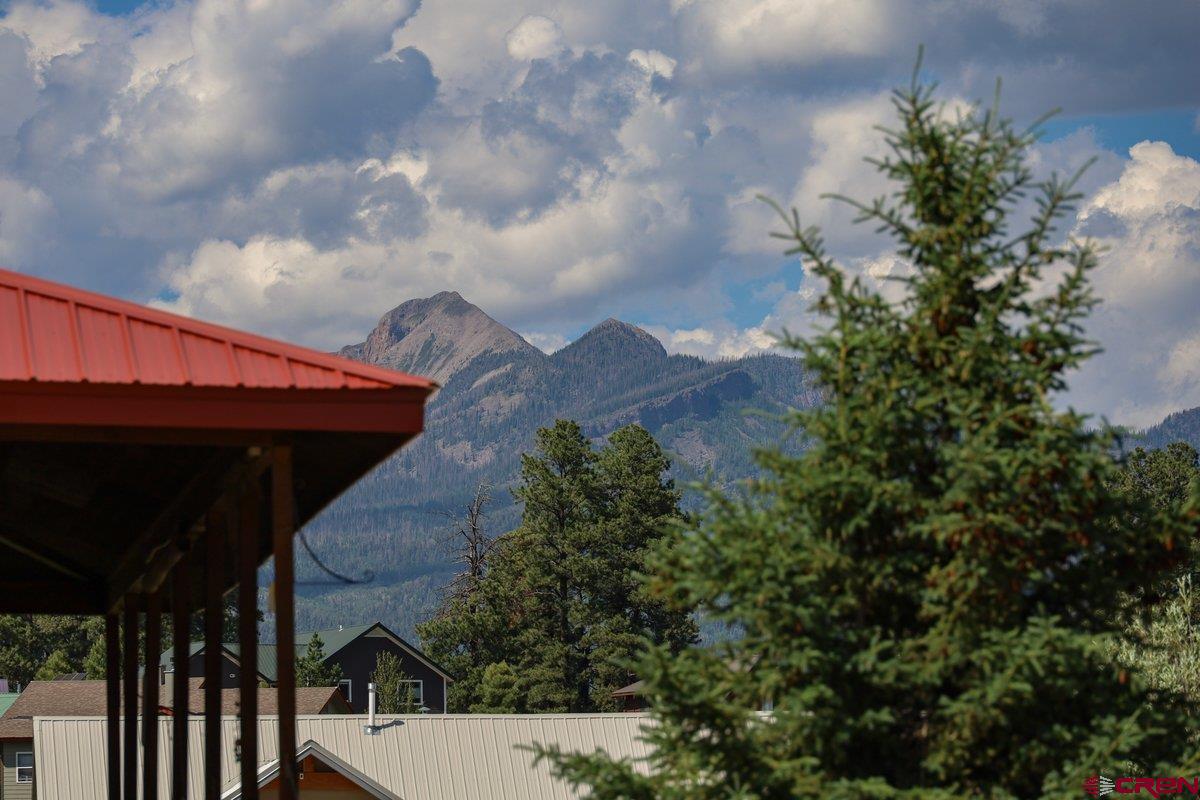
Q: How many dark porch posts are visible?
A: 7